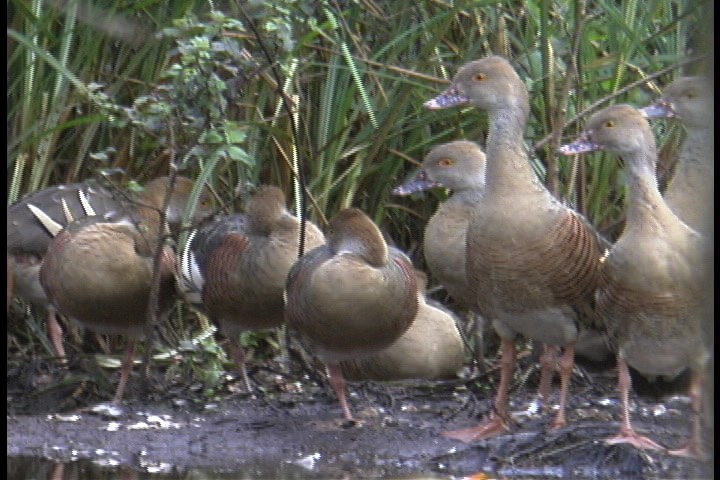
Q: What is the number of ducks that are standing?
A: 8